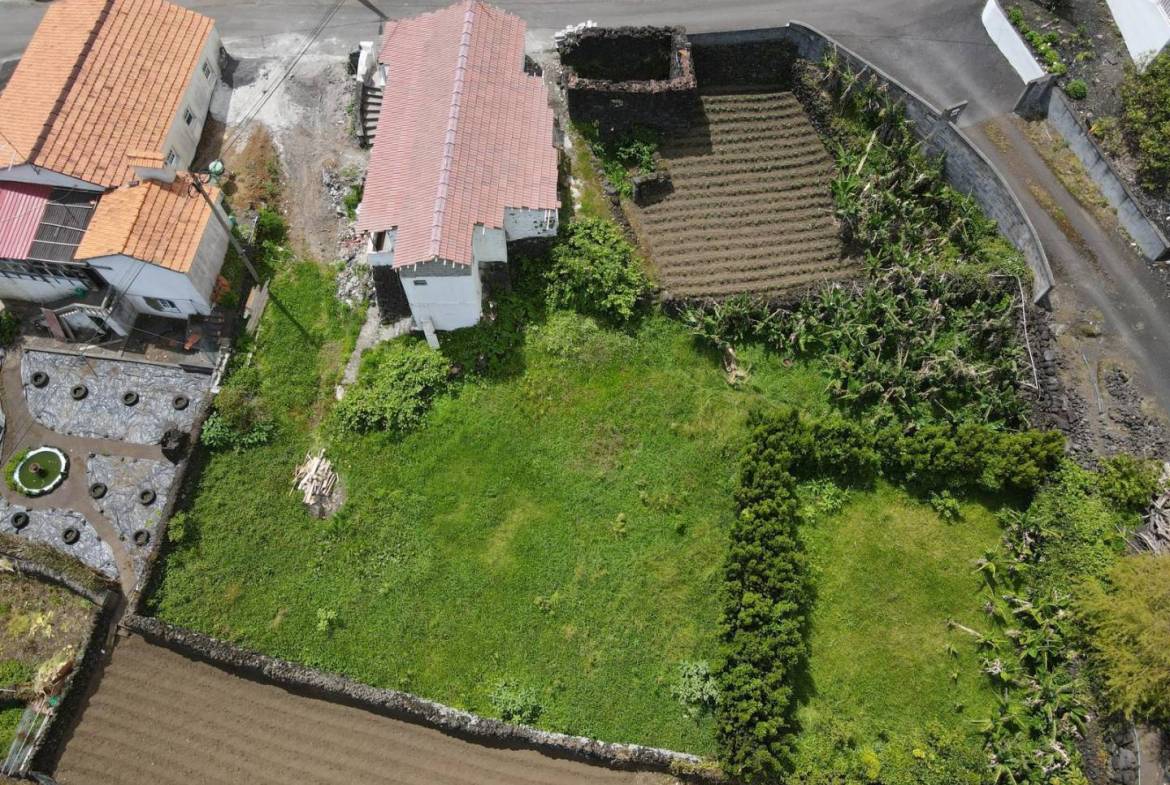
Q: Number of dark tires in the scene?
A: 9